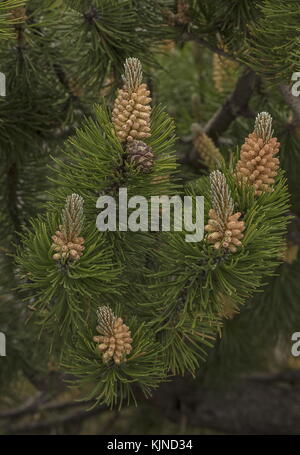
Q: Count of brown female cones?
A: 1